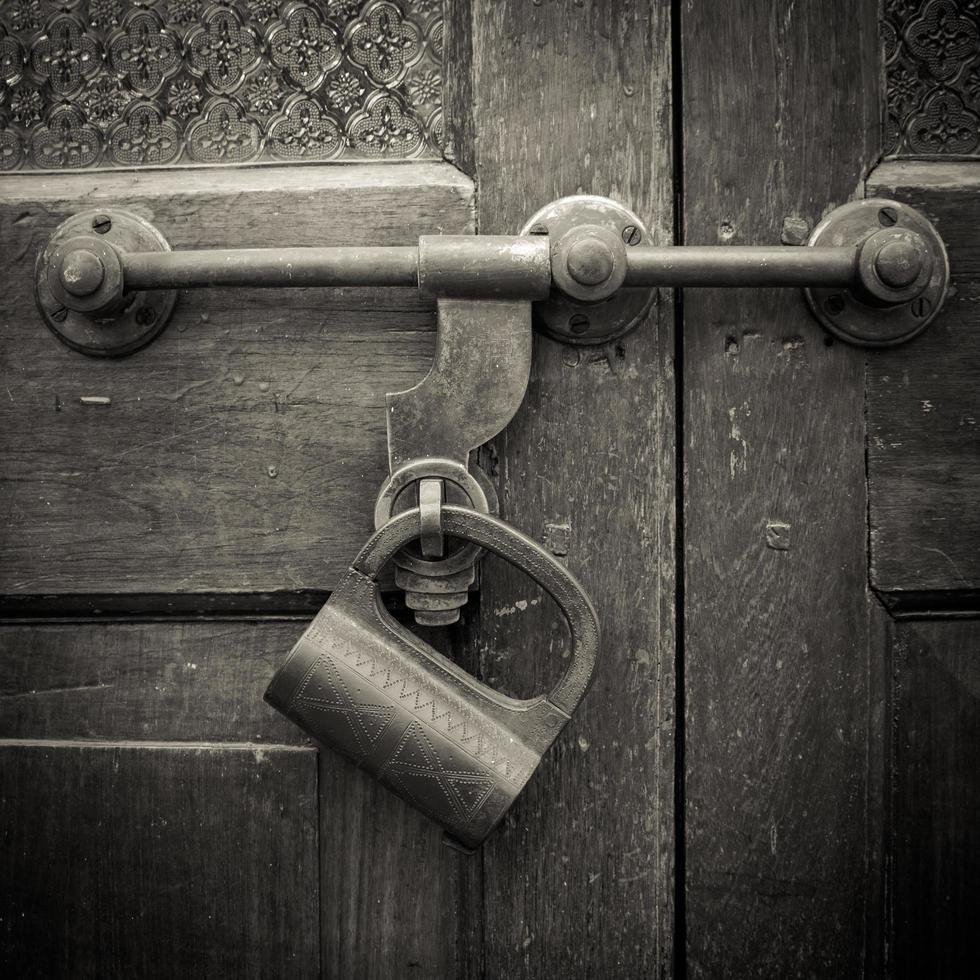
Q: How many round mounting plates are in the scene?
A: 3